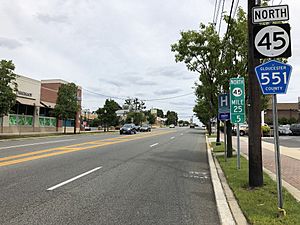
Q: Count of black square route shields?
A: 1